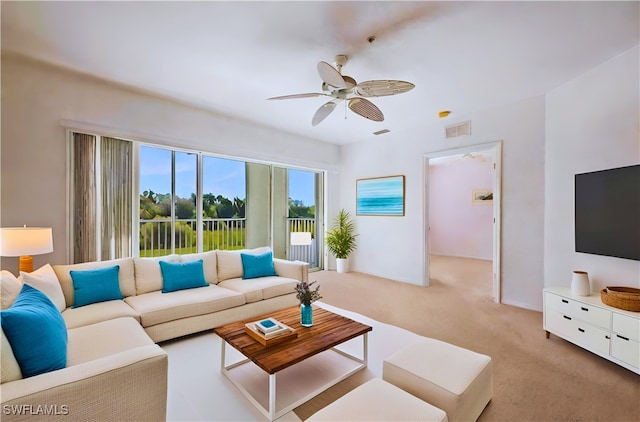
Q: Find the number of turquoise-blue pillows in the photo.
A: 4